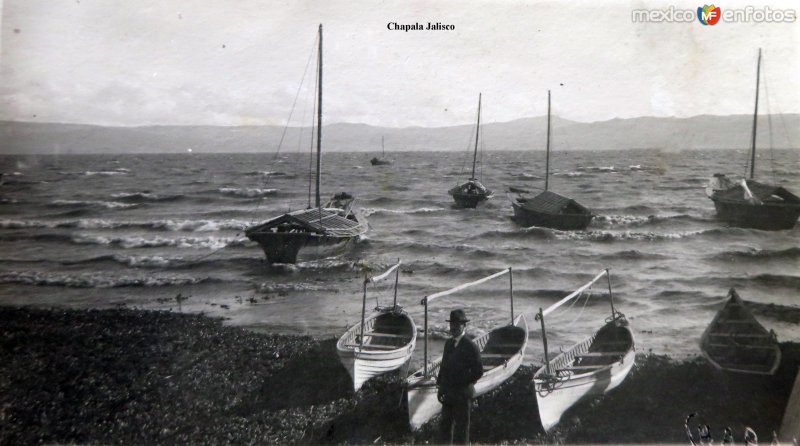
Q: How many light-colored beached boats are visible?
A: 3